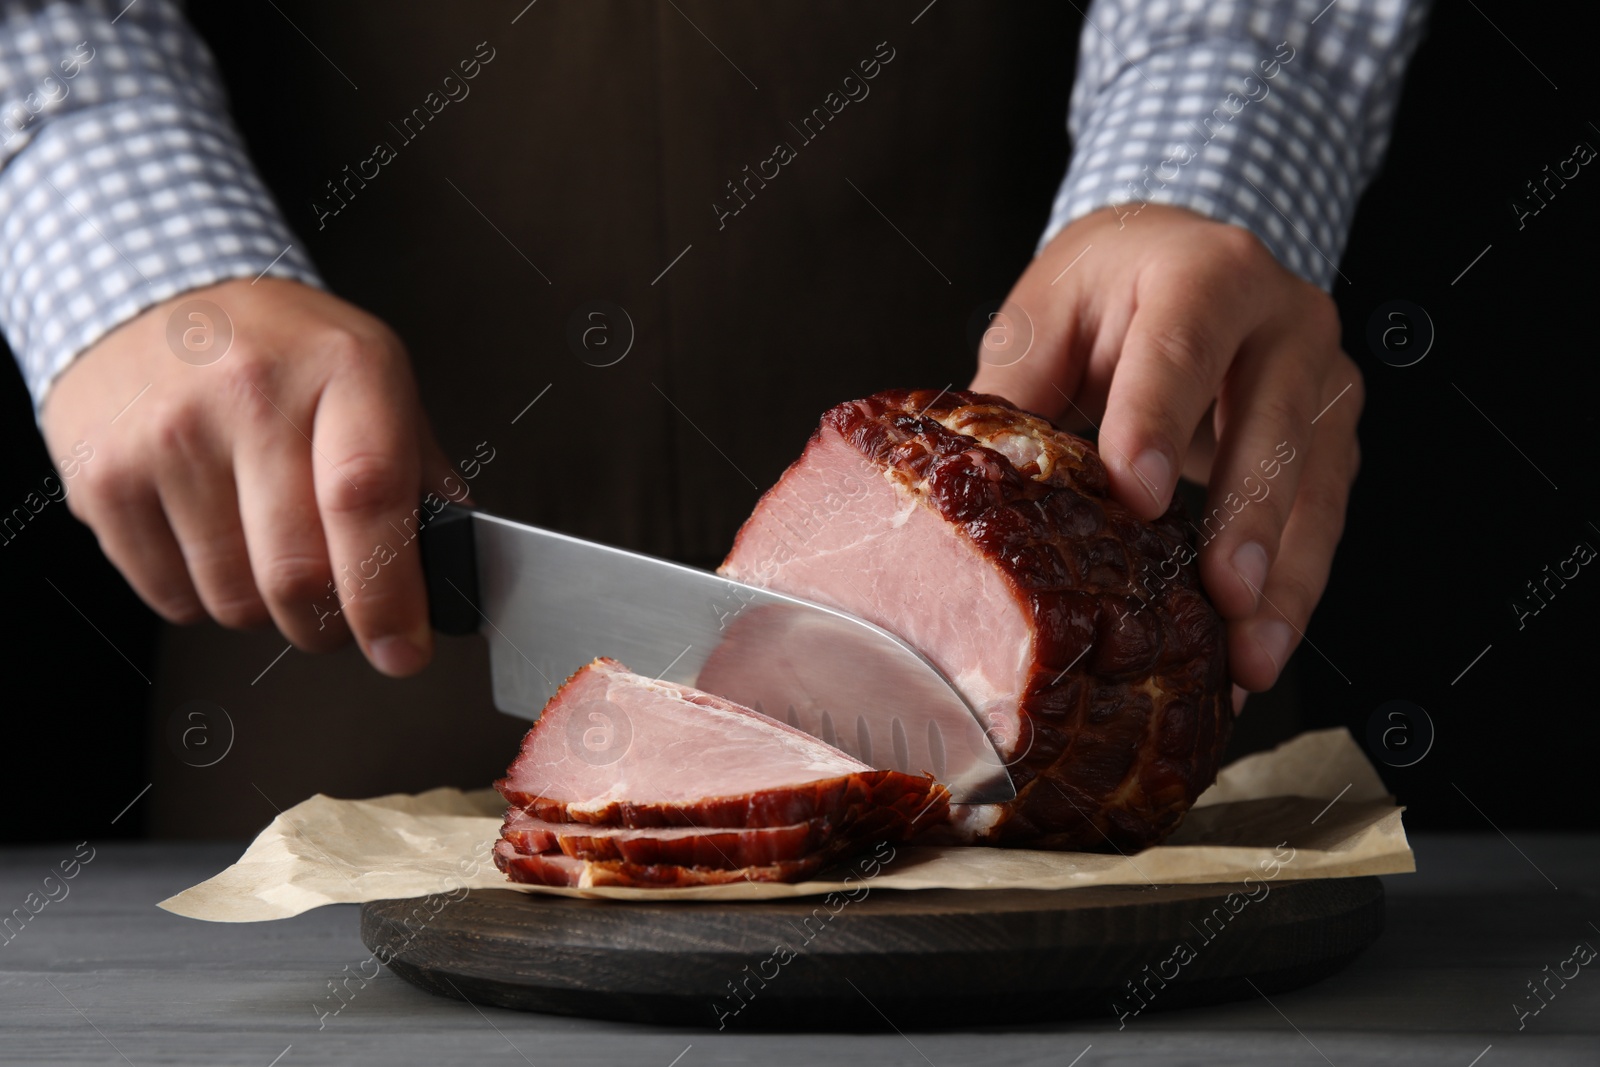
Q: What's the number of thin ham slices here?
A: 3